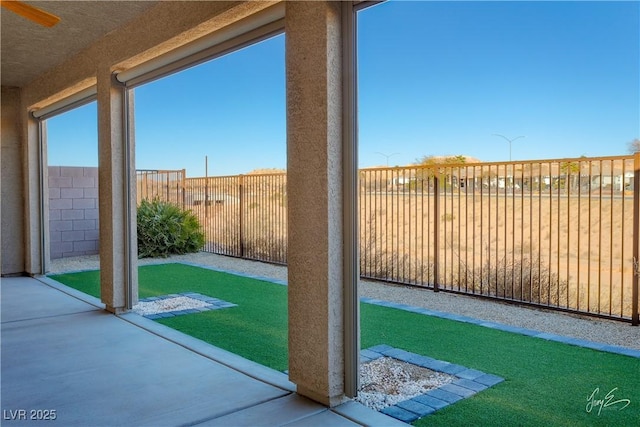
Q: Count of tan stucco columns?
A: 3